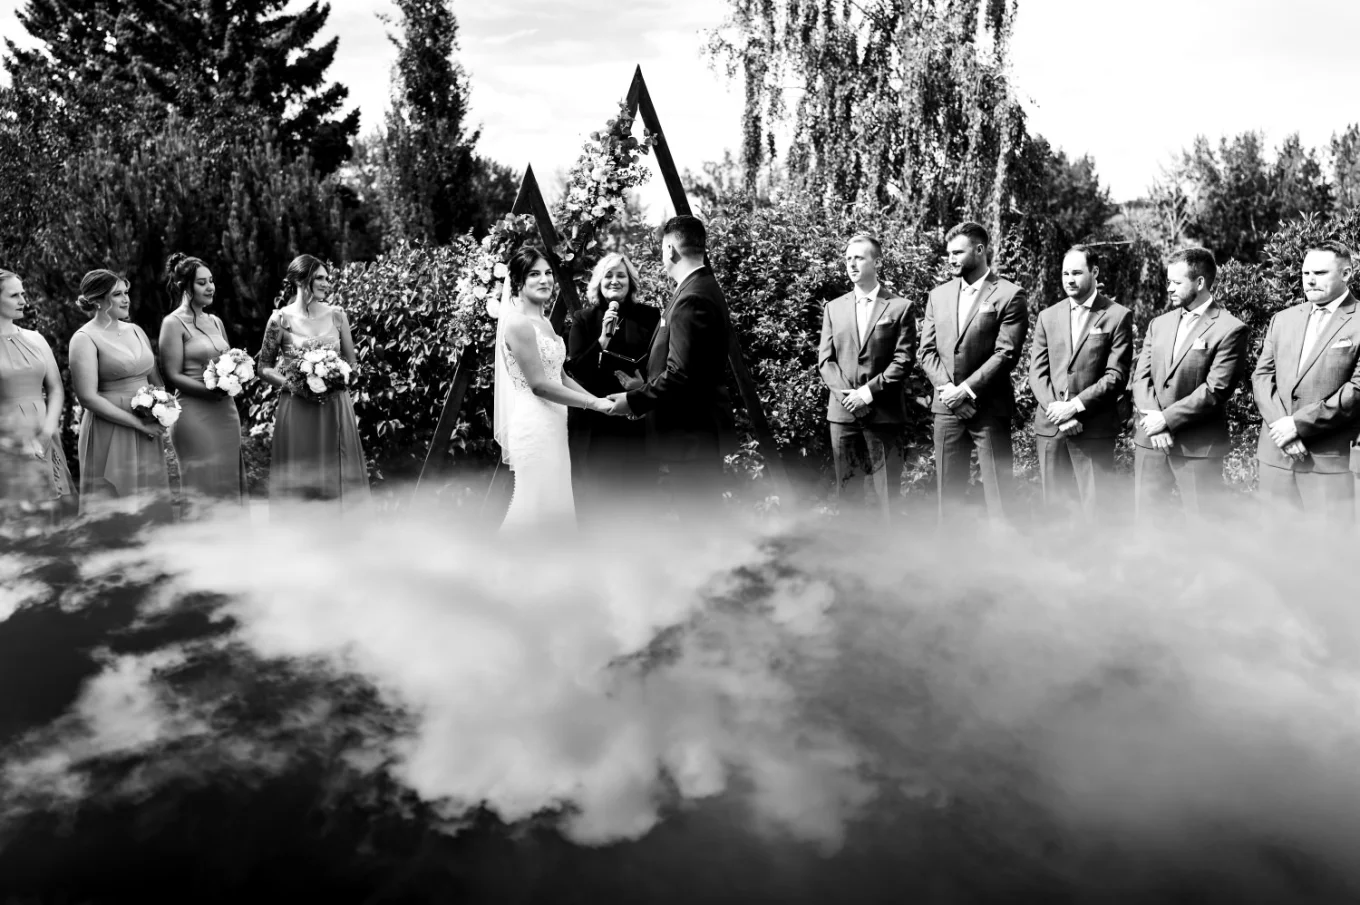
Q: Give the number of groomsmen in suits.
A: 5